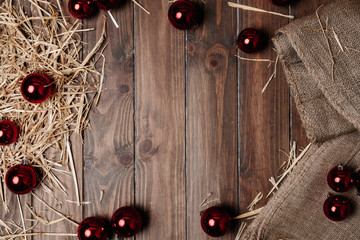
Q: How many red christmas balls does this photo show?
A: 14